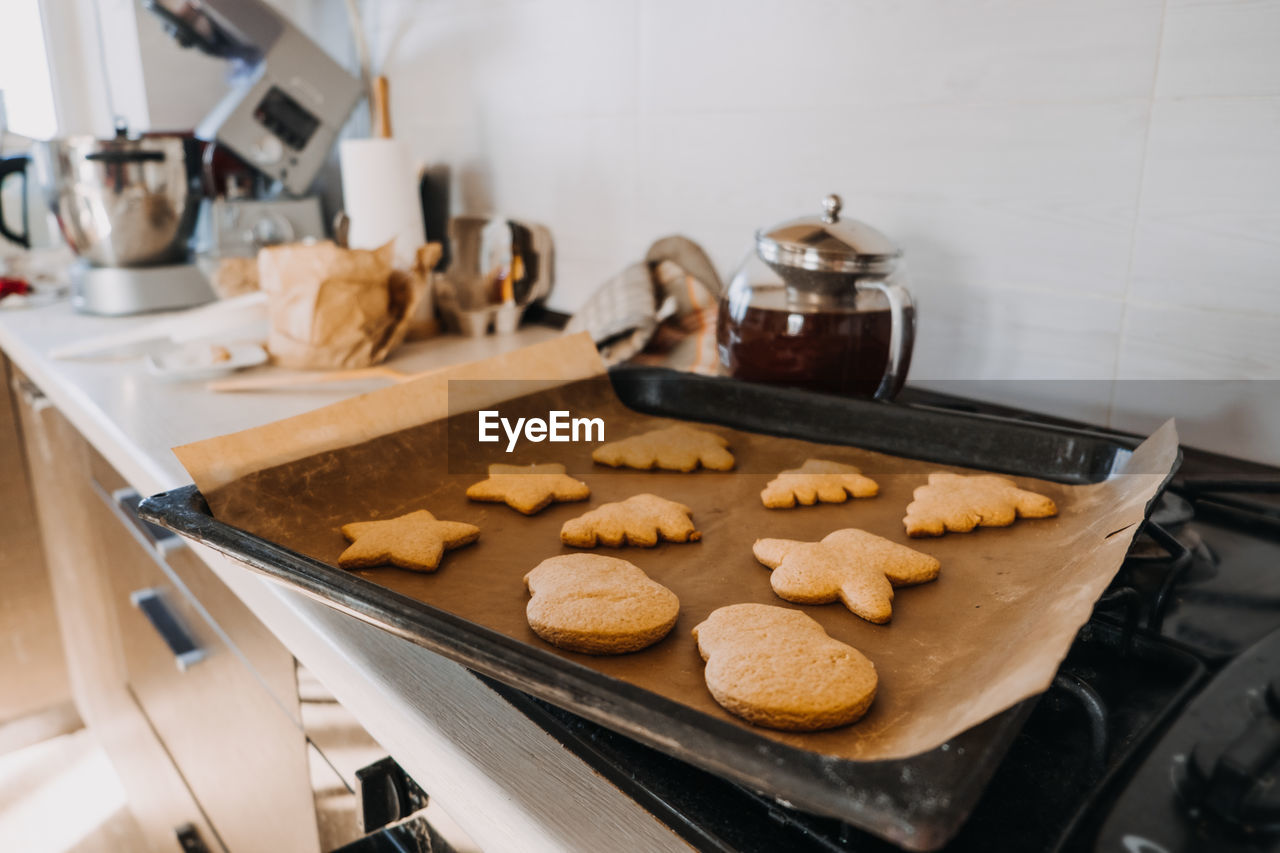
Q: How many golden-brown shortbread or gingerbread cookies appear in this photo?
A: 9